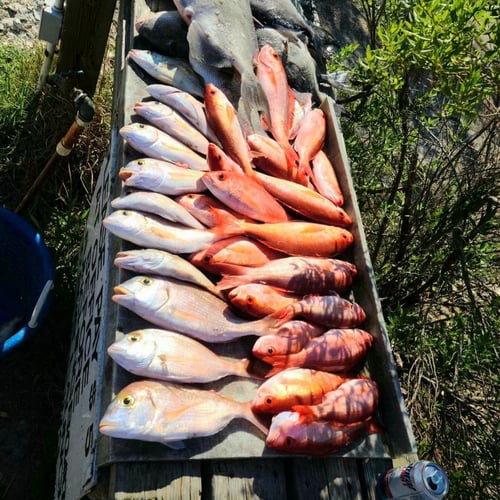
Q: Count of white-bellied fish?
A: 11